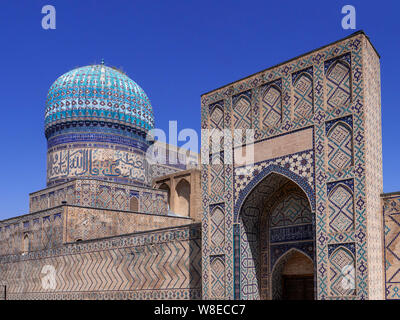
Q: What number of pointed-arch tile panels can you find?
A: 11